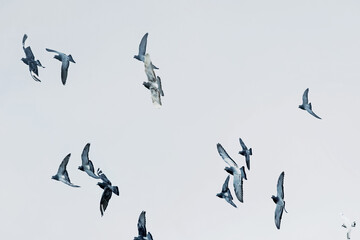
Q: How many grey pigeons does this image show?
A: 12